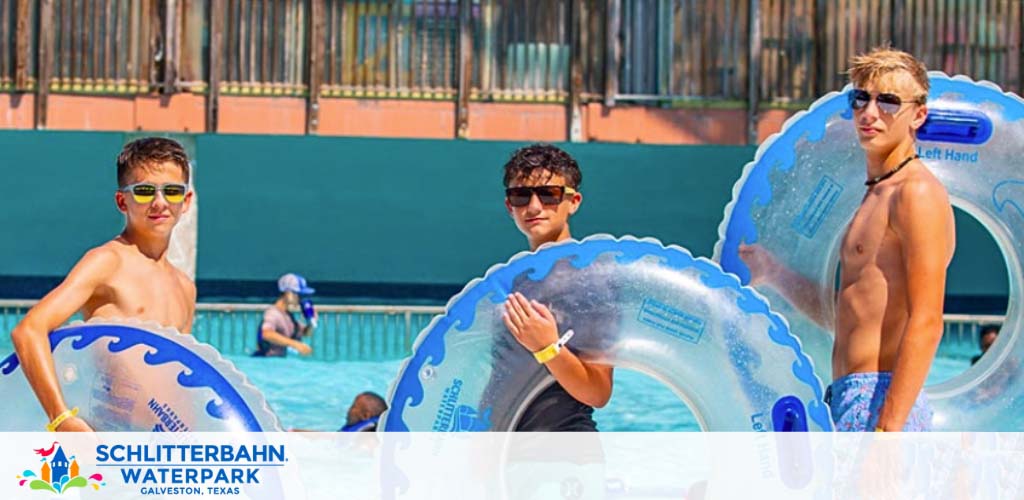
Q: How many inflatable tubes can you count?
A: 3